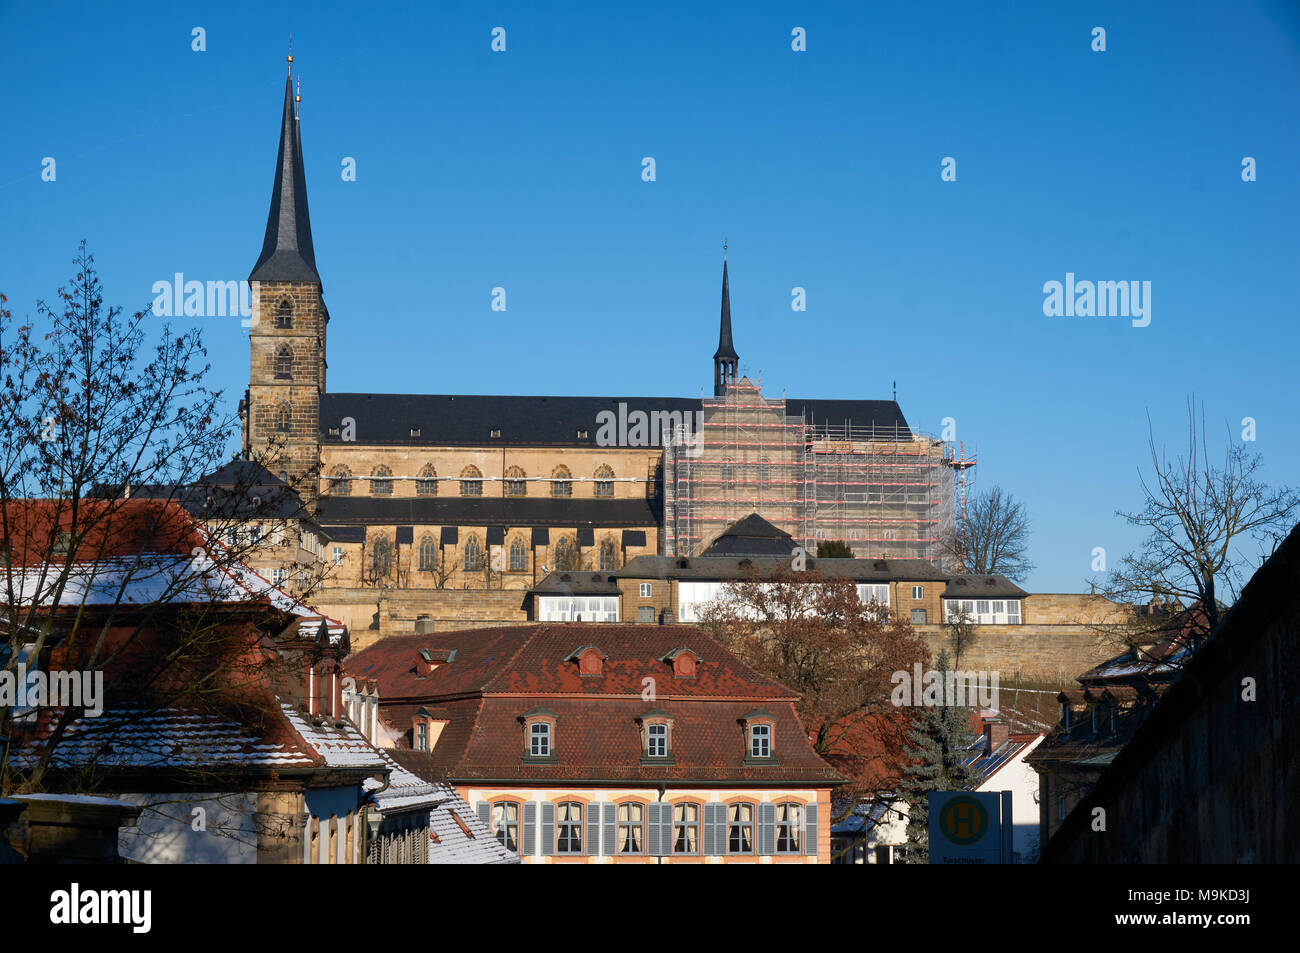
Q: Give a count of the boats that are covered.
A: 0